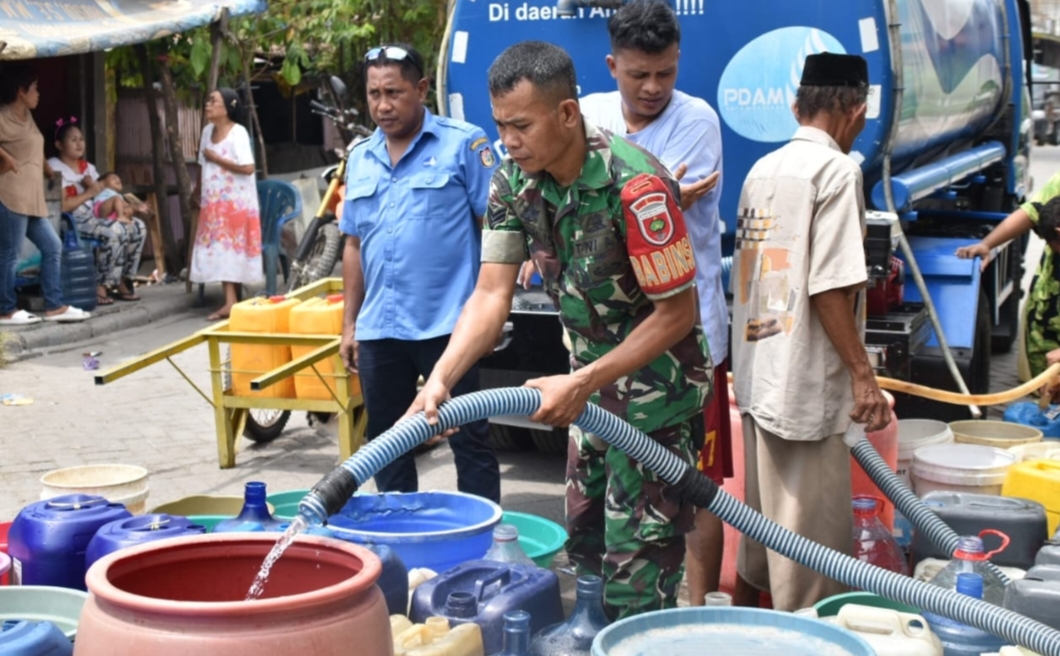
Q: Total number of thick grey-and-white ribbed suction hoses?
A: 2